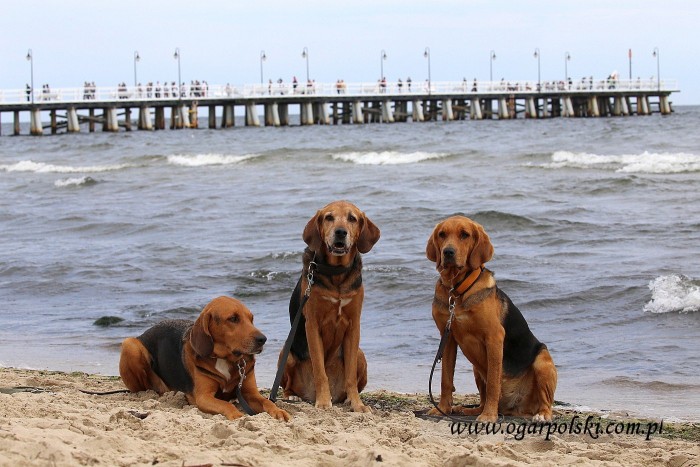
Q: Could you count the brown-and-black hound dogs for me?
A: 3